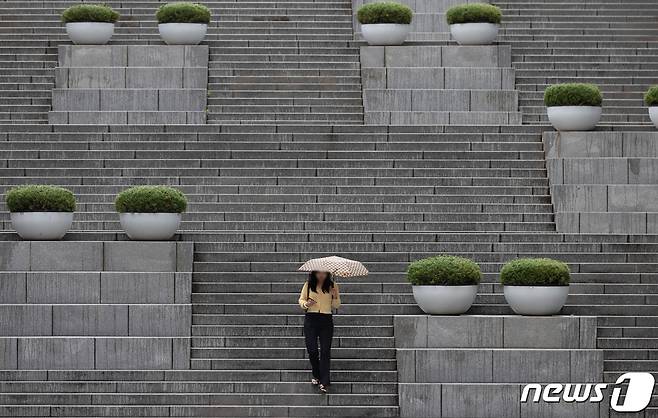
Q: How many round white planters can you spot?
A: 10